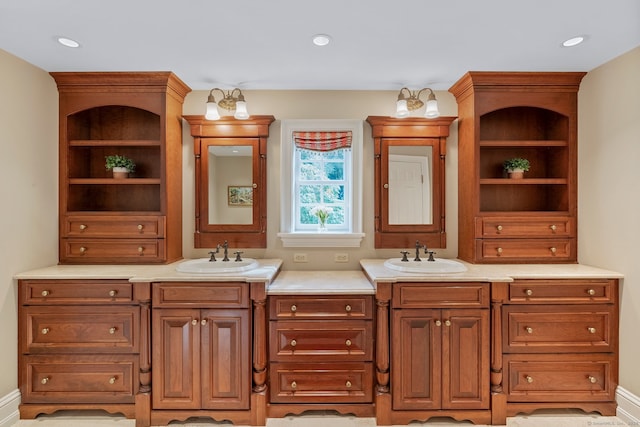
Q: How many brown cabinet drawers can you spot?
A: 13